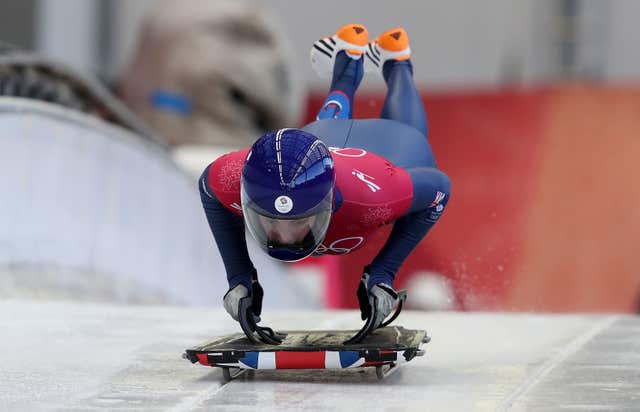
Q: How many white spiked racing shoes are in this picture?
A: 2